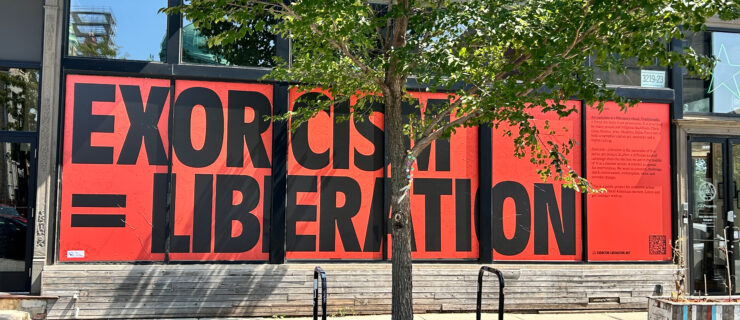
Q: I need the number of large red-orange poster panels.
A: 6